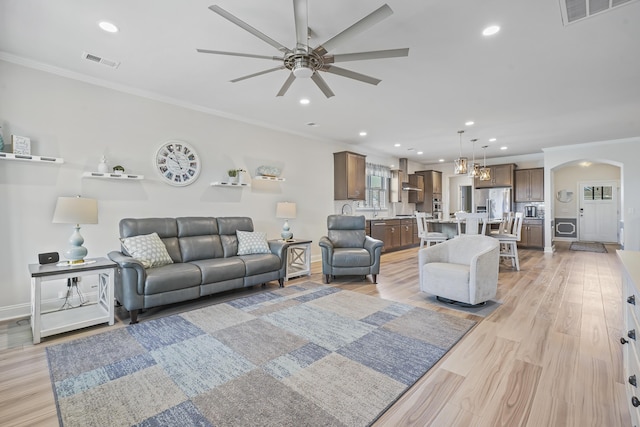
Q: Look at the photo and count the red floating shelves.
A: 0